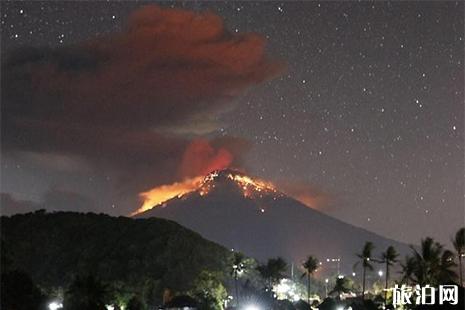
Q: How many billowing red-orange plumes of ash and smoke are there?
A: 1